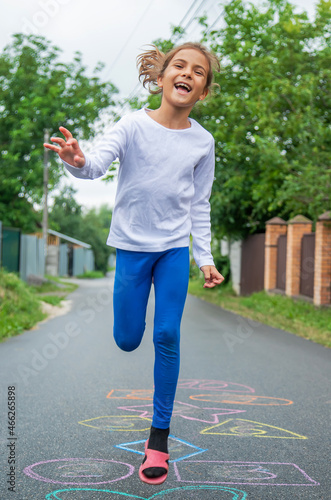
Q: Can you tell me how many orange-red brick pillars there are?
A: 3